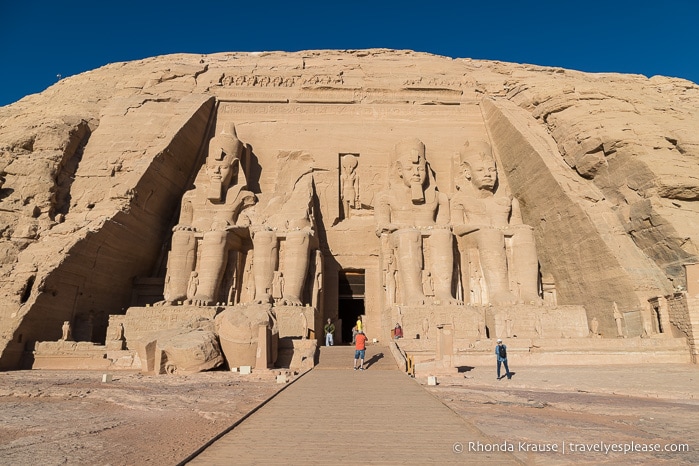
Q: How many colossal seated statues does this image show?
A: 4